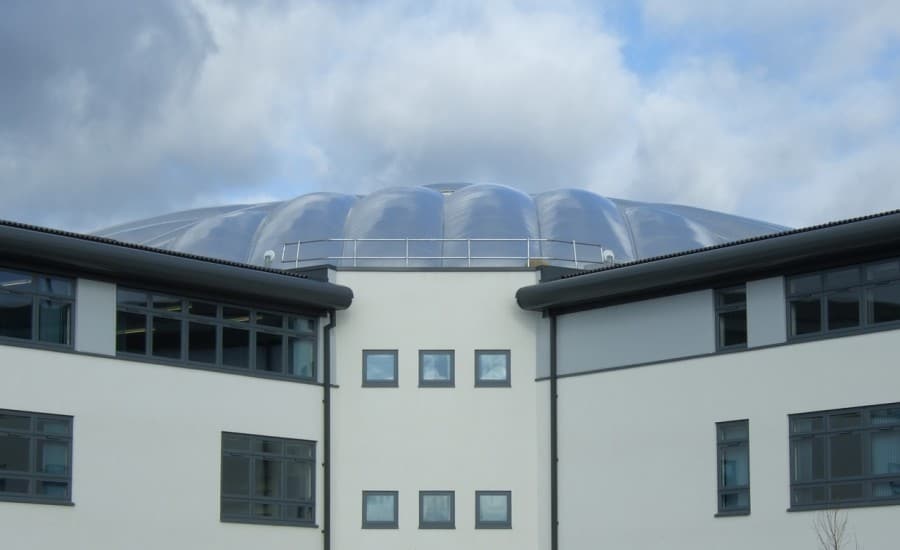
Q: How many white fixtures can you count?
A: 2